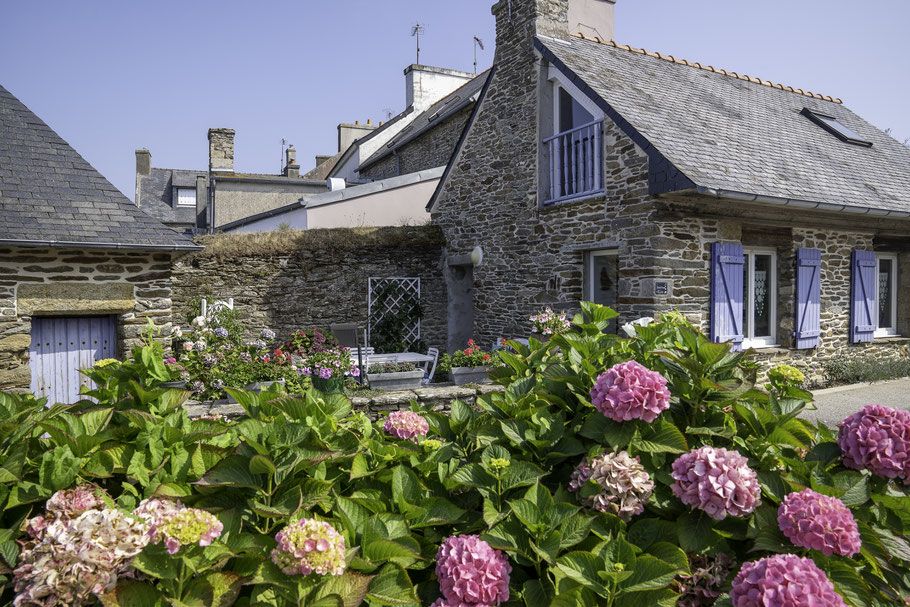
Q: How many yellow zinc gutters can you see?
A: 0